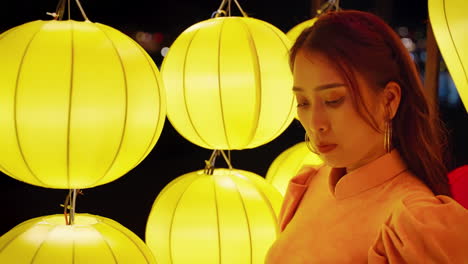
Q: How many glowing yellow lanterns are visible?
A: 7